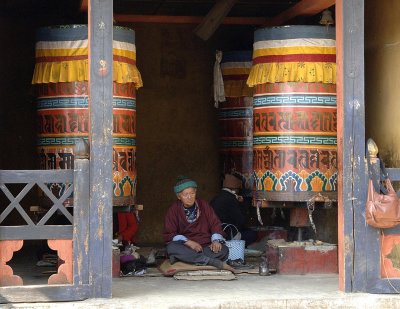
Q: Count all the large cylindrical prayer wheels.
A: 3